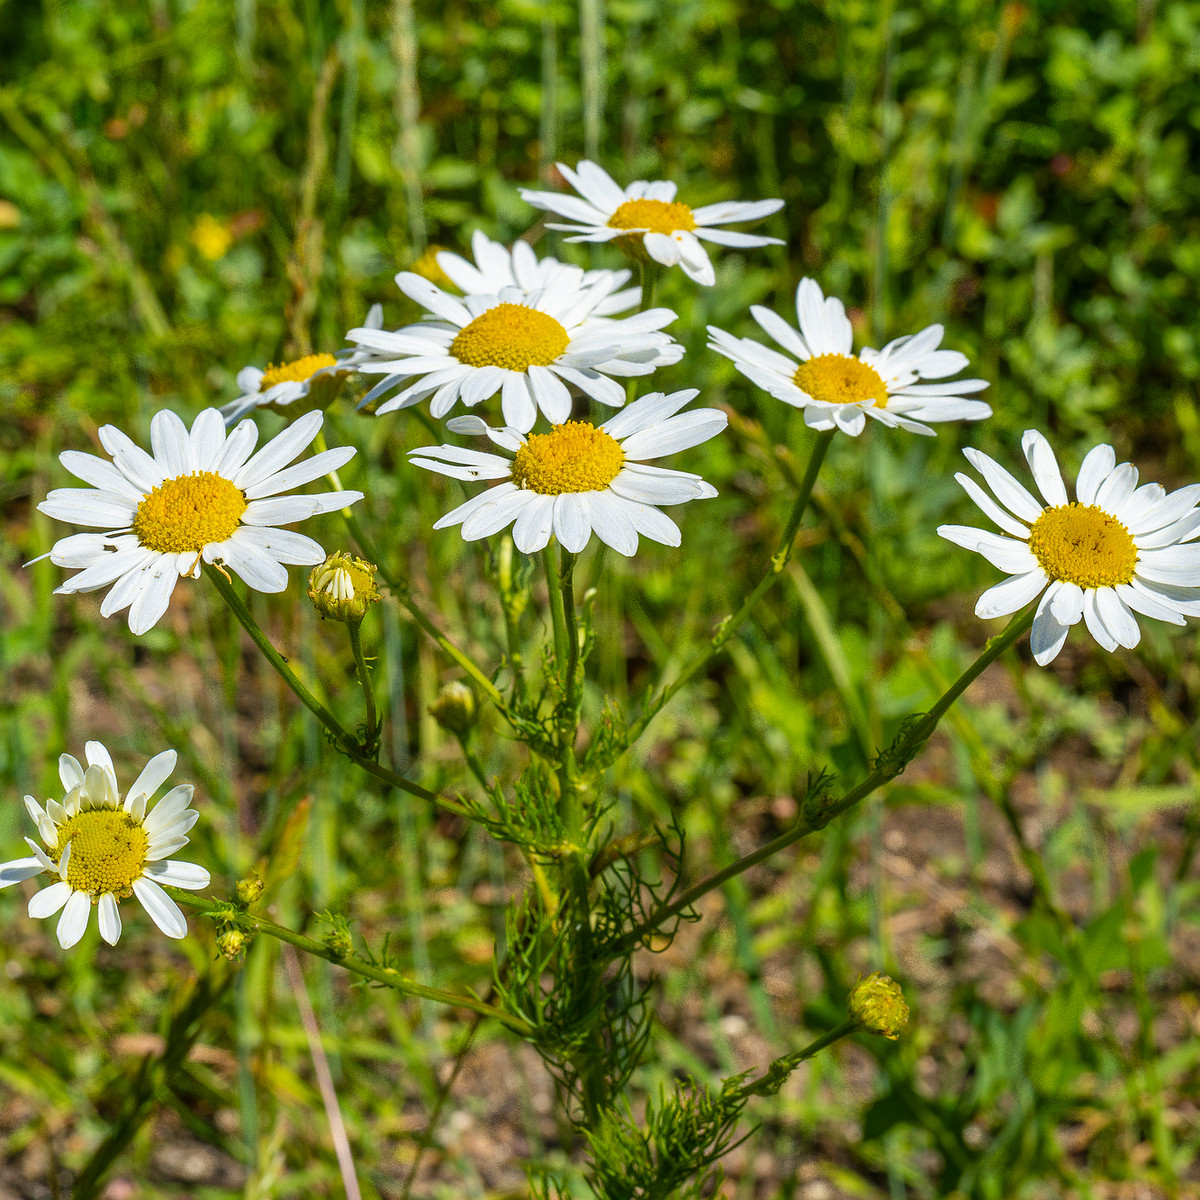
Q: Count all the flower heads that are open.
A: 9